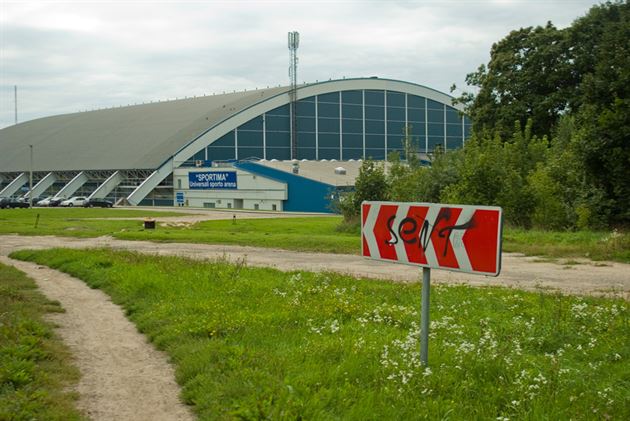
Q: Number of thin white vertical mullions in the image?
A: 12